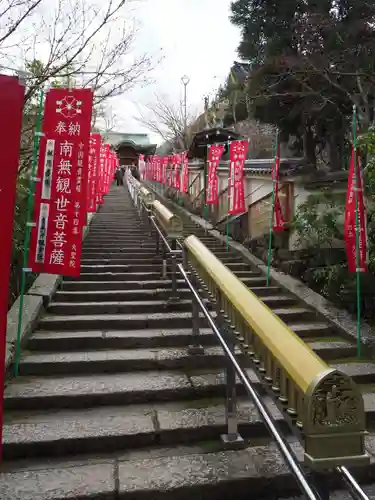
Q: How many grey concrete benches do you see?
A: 0